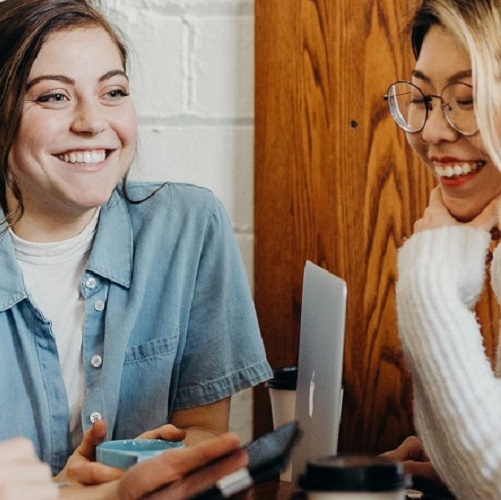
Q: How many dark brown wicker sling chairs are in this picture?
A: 0